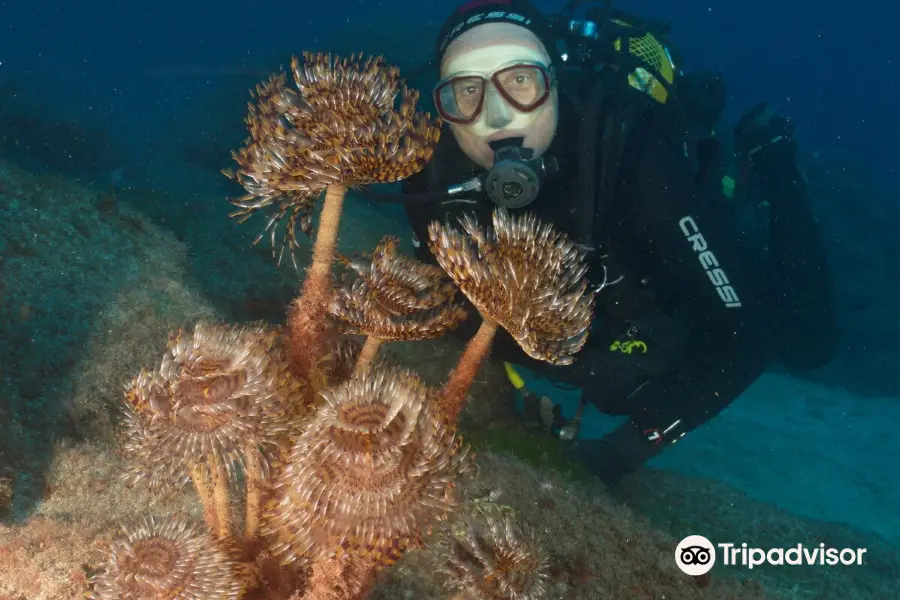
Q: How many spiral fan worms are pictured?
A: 7